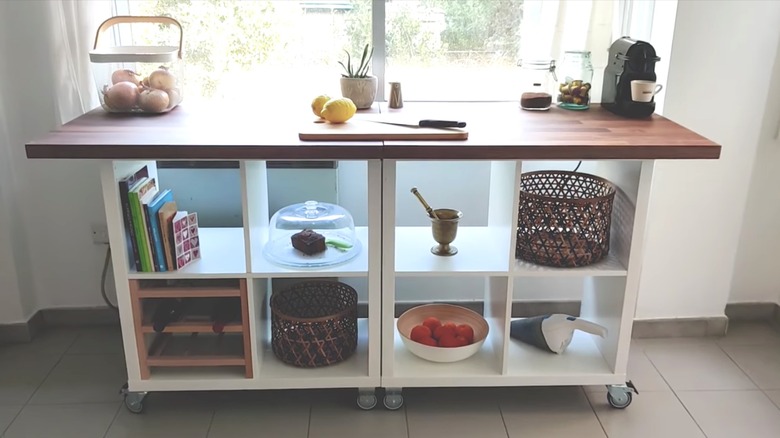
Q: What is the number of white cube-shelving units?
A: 2